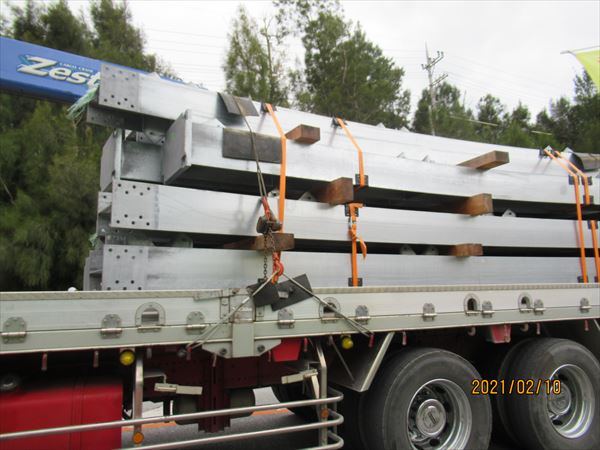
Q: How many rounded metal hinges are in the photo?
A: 9